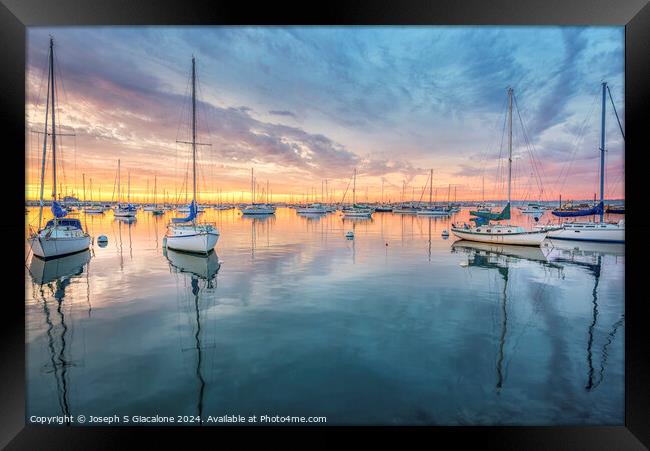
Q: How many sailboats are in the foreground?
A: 4